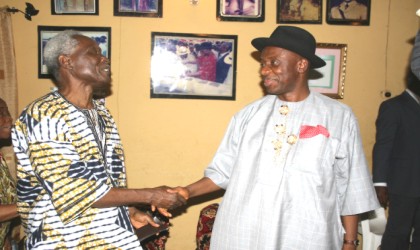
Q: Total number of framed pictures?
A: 8